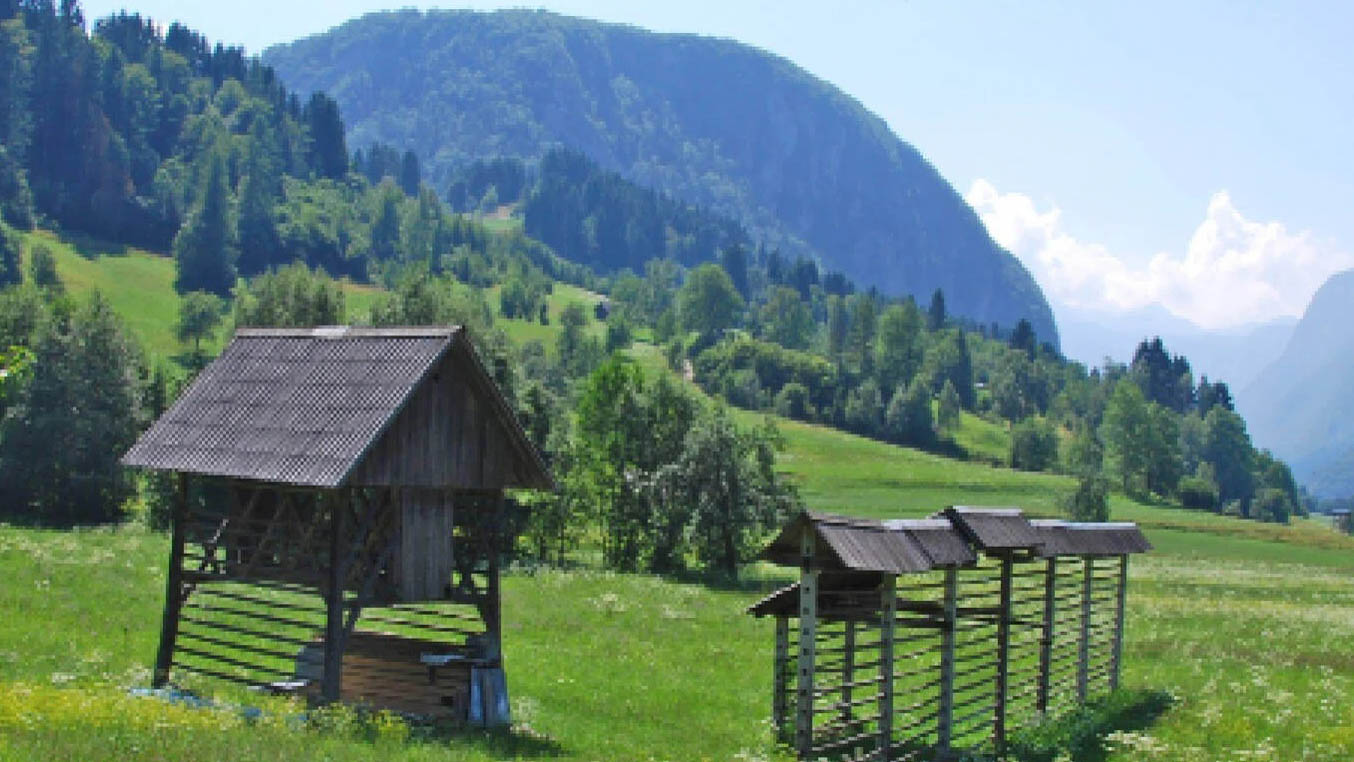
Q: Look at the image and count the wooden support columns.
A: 12